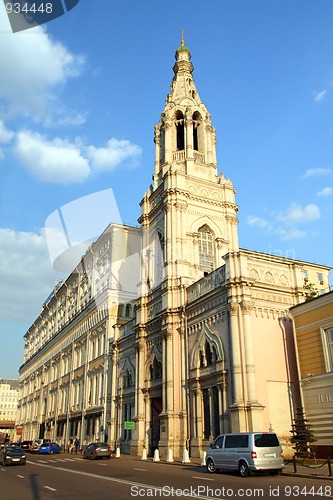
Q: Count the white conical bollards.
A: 6